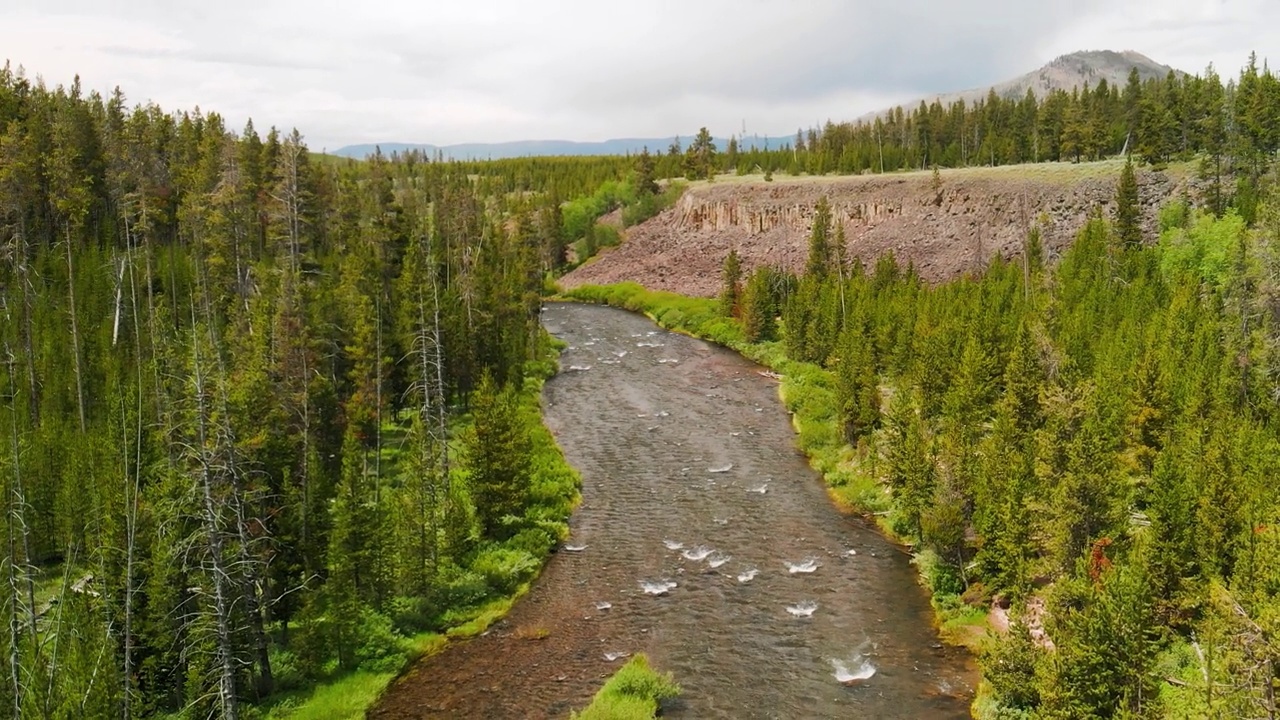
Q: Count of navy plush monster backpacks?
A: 0